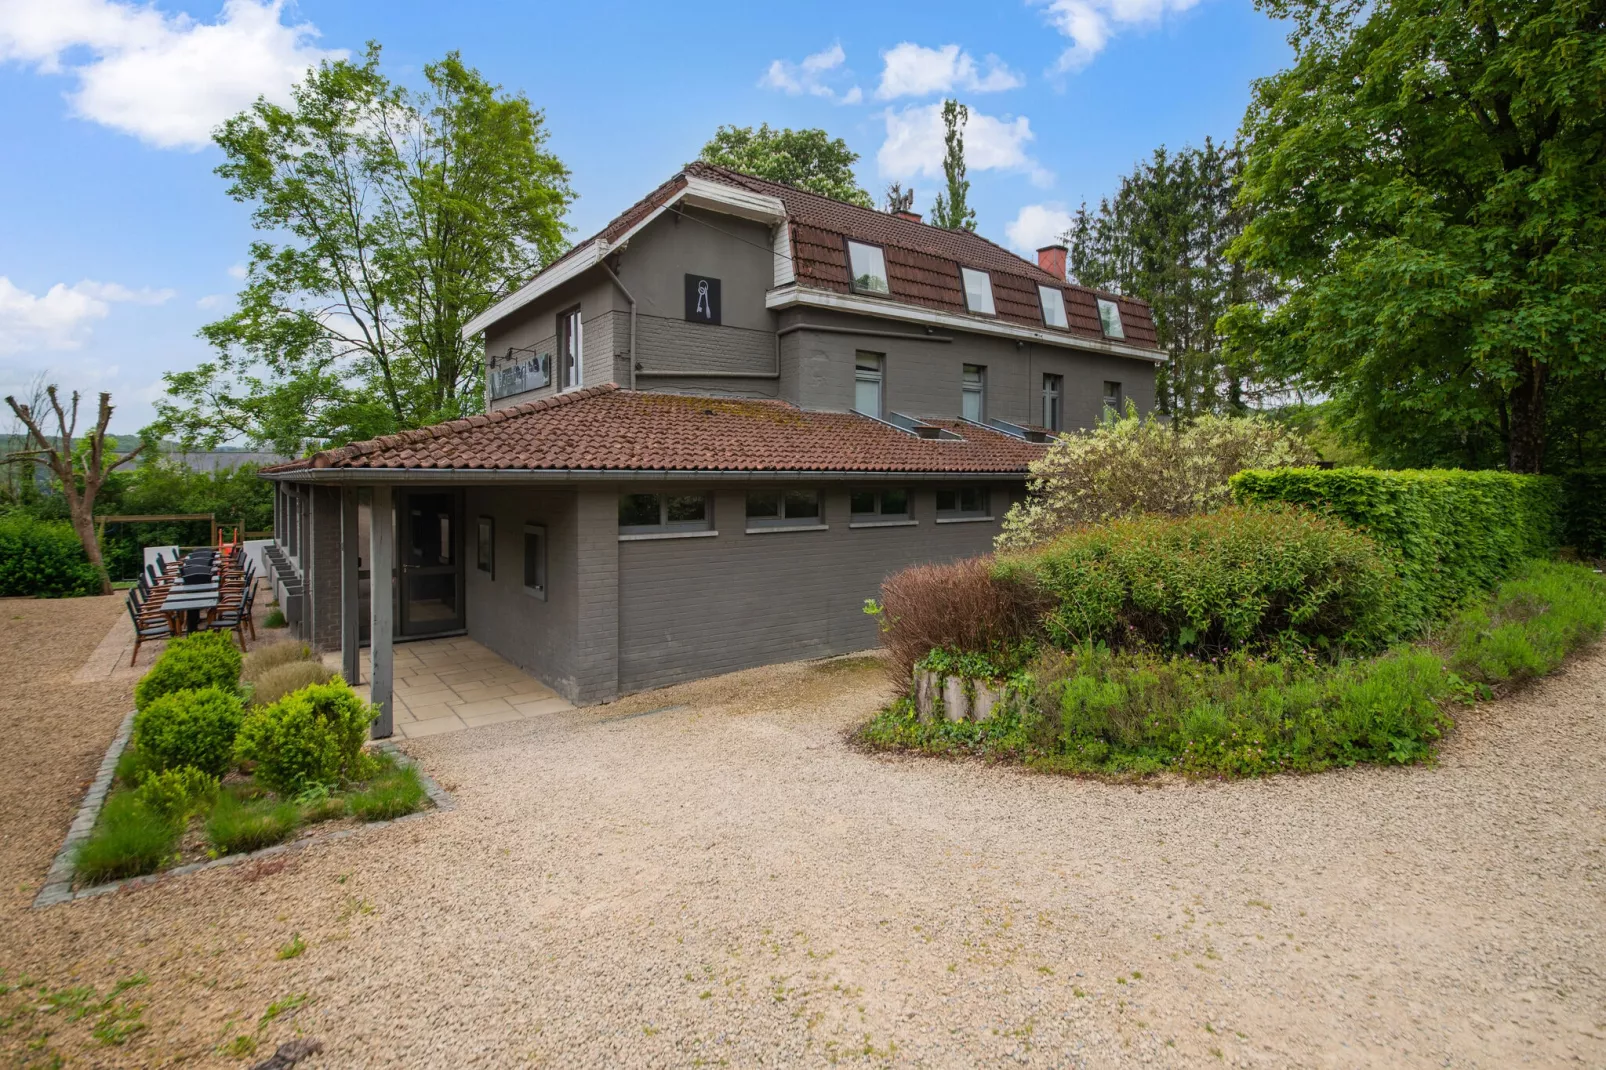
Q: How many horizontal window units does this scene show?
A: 4